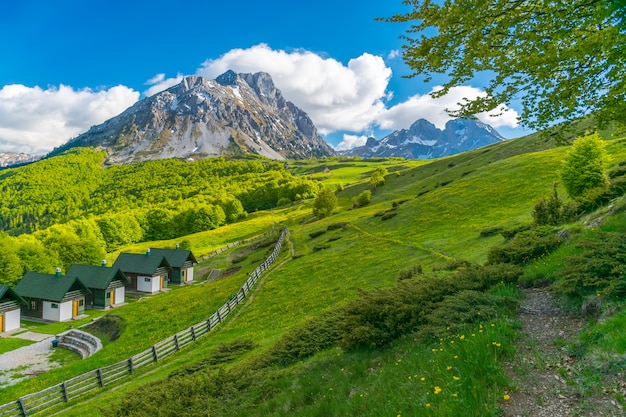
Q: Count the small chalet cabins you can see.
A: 5